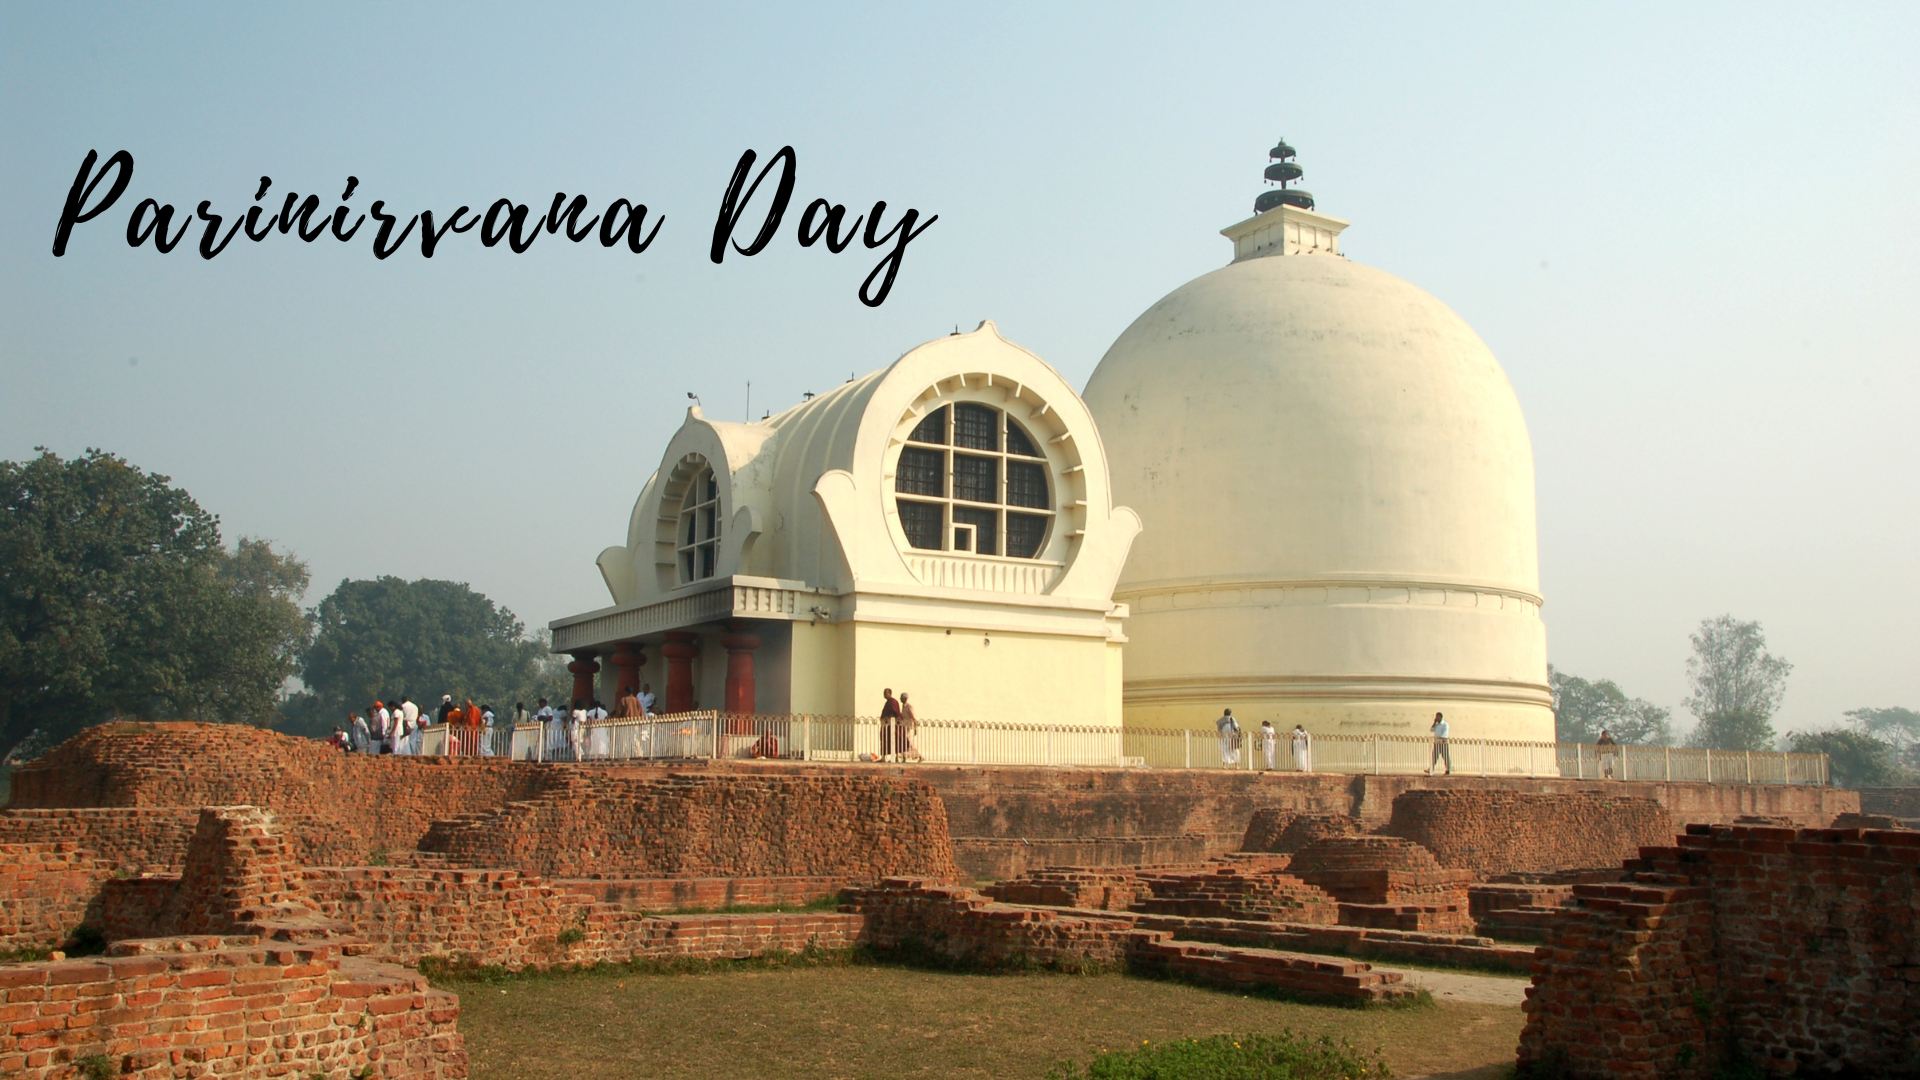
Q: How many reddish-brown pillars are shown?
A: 4